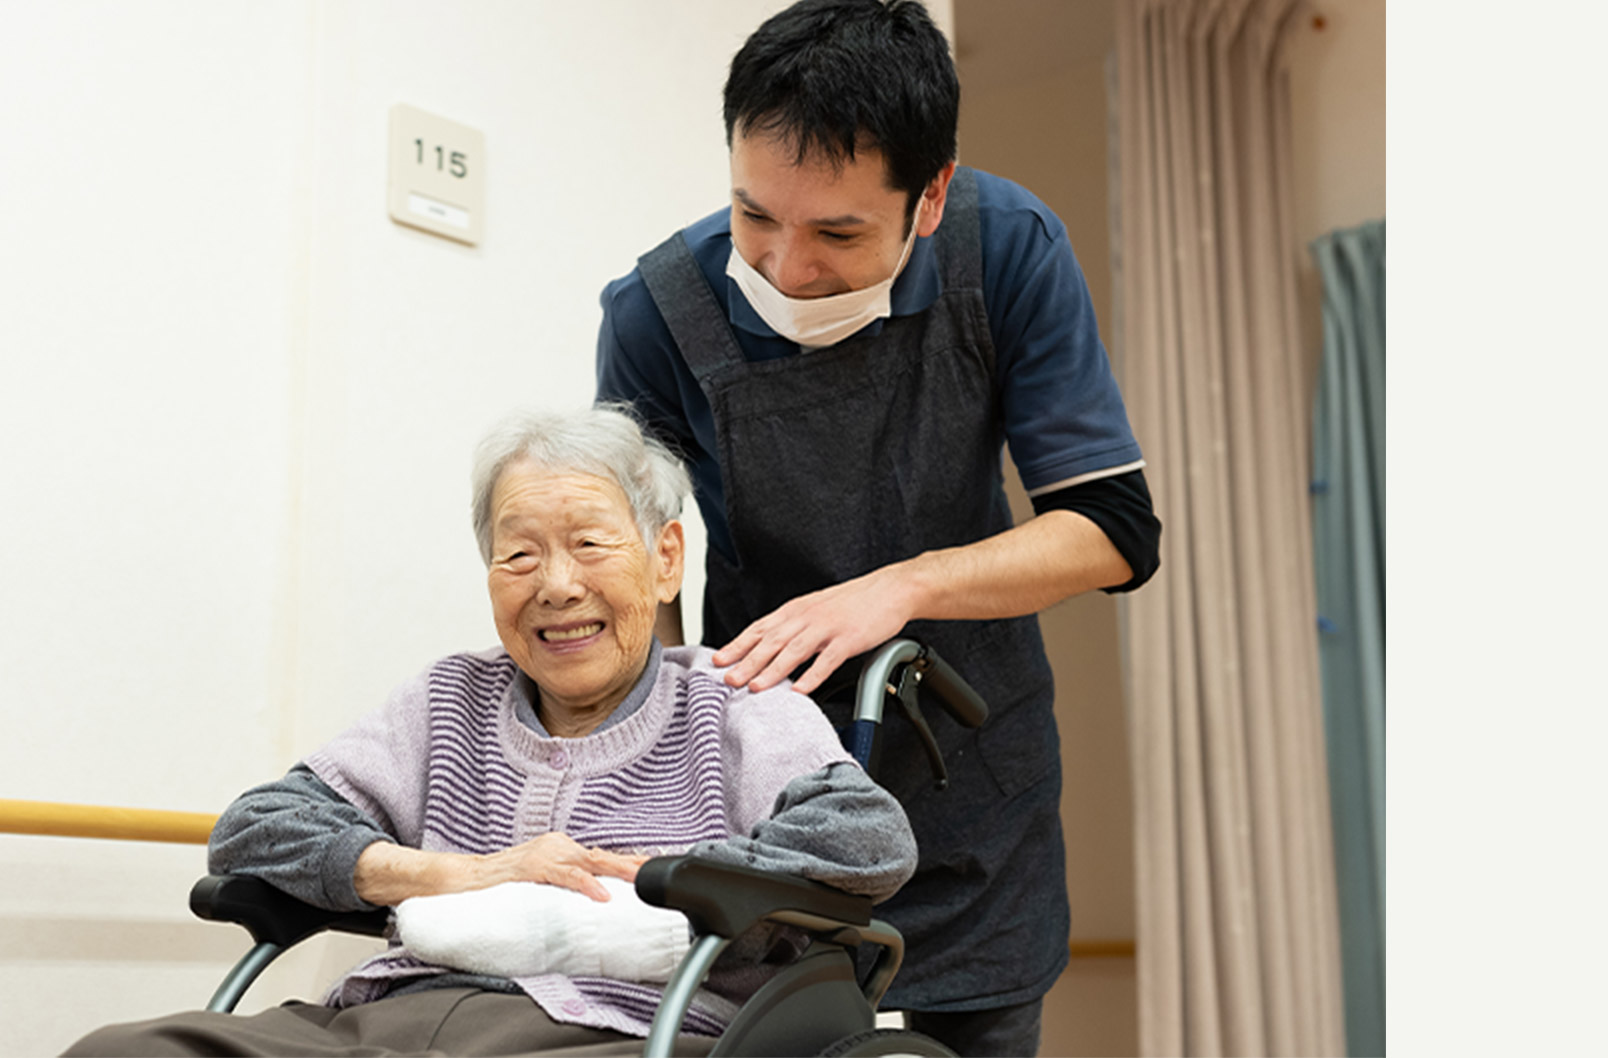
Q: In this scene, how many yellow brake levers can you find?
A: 0